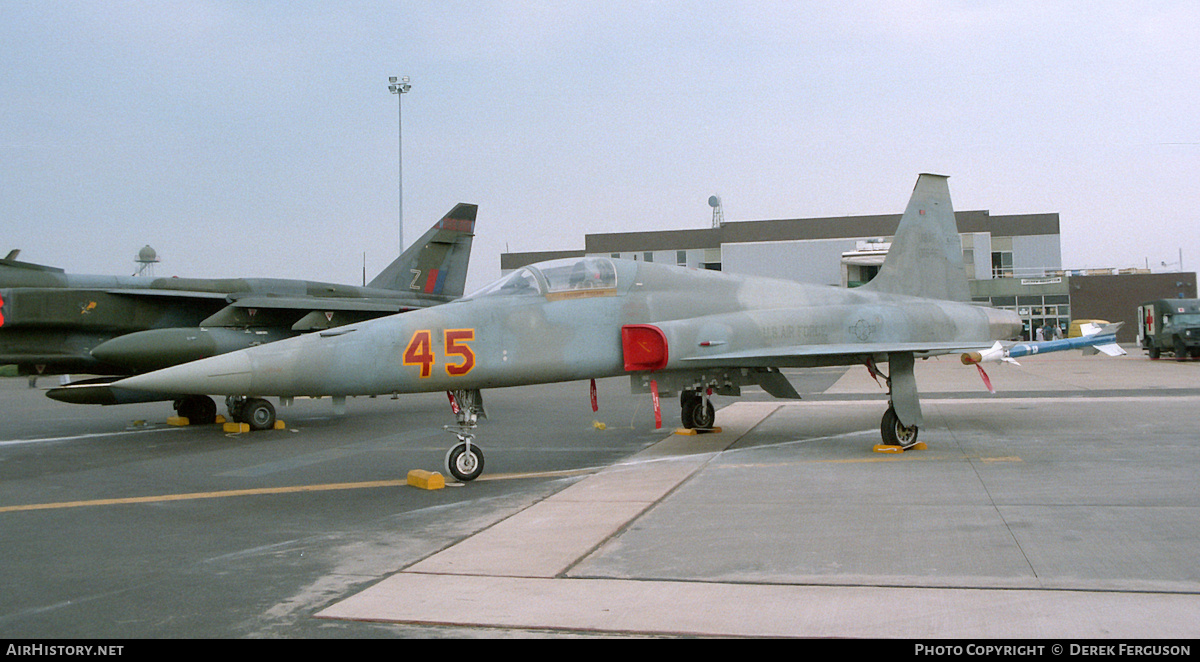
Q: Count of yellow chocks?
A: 9